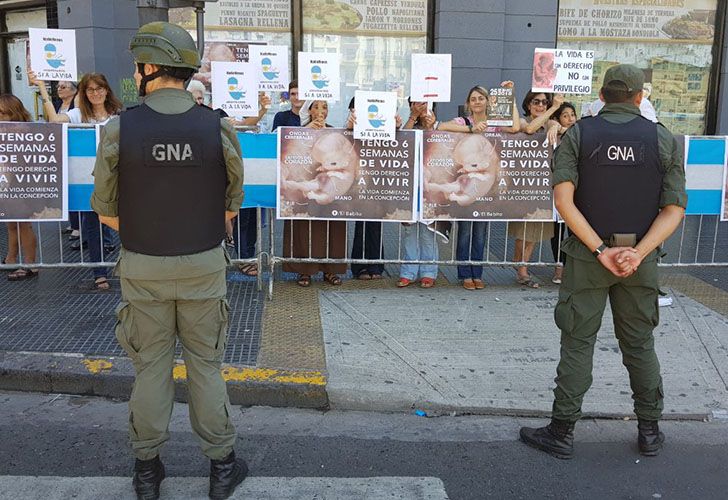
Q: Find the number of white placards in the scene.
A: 7